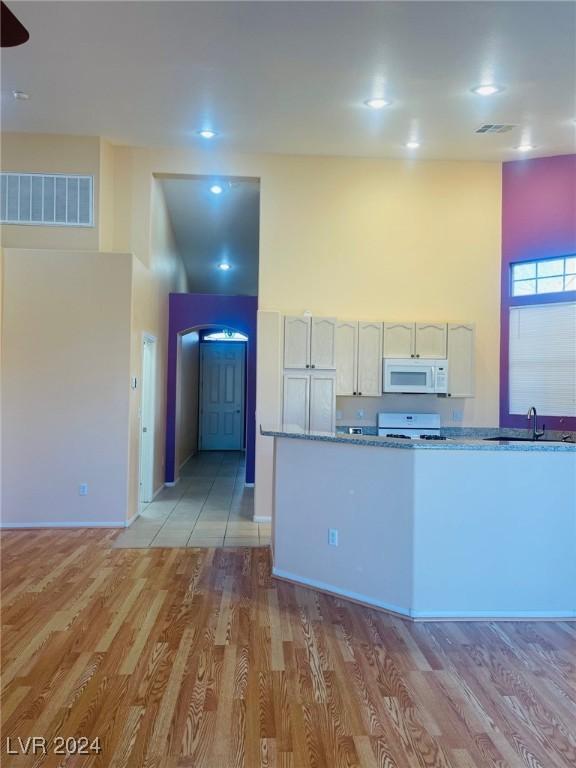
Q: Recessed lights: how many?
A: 7